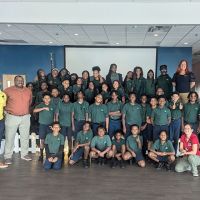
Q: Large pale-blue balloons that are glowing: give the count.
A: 0